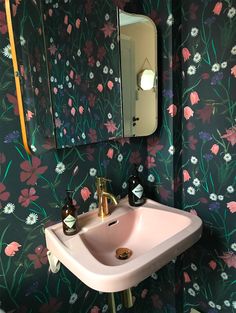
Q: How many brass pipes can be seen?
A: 2